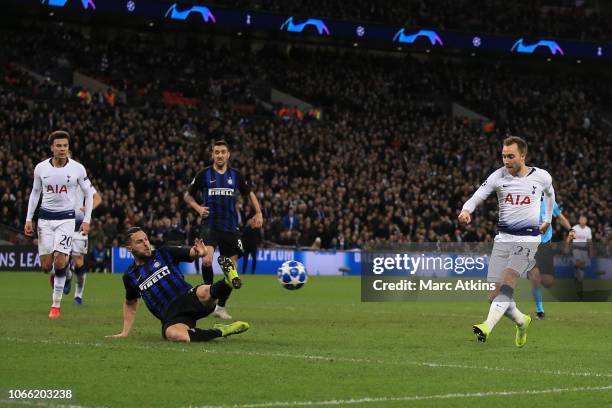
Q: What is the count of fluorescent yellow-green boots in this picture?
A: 4